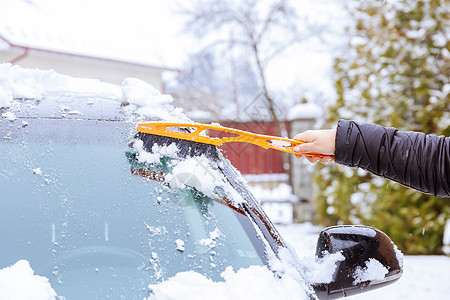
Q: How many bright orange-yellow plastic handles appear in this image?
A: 1